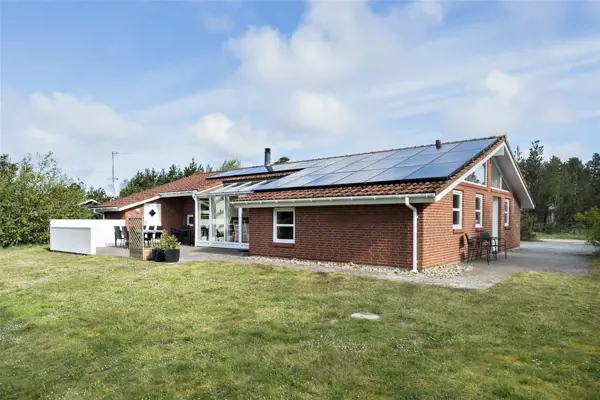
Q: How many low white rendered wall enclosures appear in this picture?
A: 1